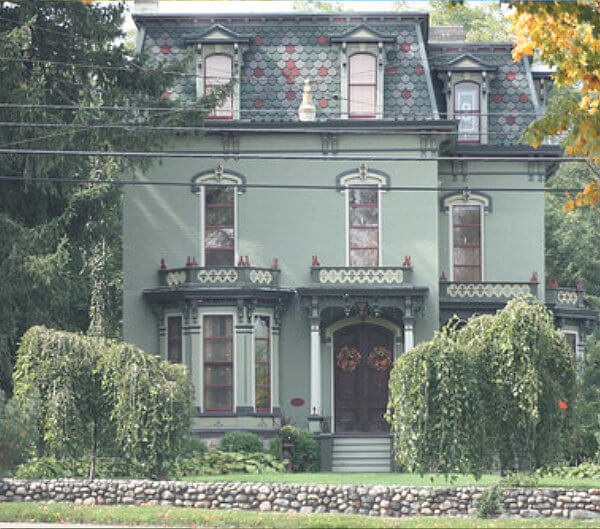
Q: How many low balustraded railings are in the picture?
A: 4